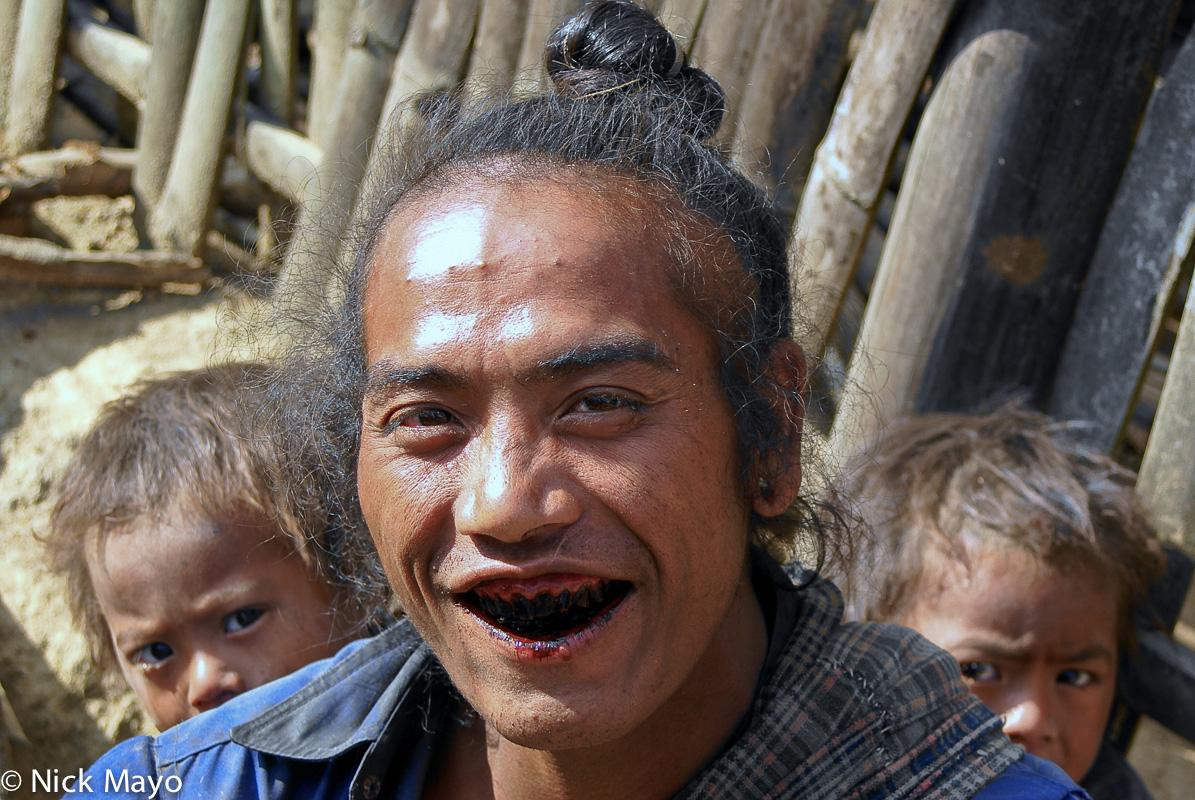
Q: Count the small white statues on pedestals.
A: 0